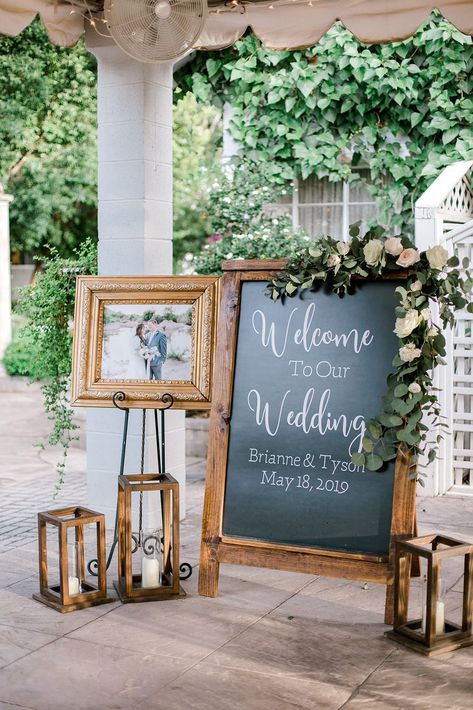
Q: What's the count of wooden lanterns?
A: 3